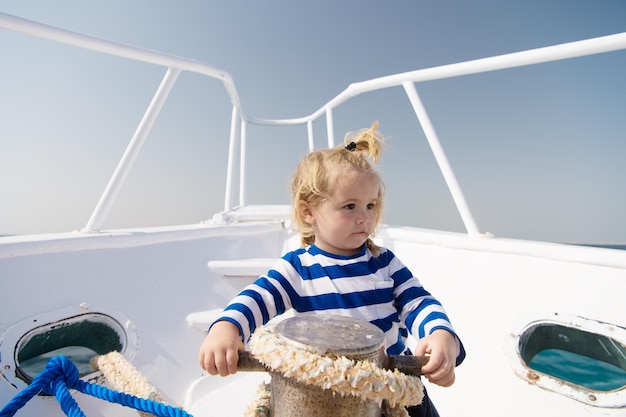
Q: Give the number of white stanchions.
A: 6